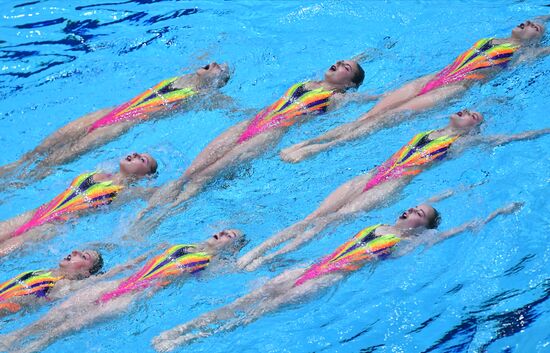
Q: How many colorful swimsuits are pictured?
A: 8